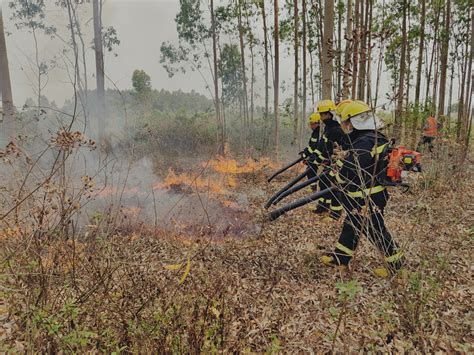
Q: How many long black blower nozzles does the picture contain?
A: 4